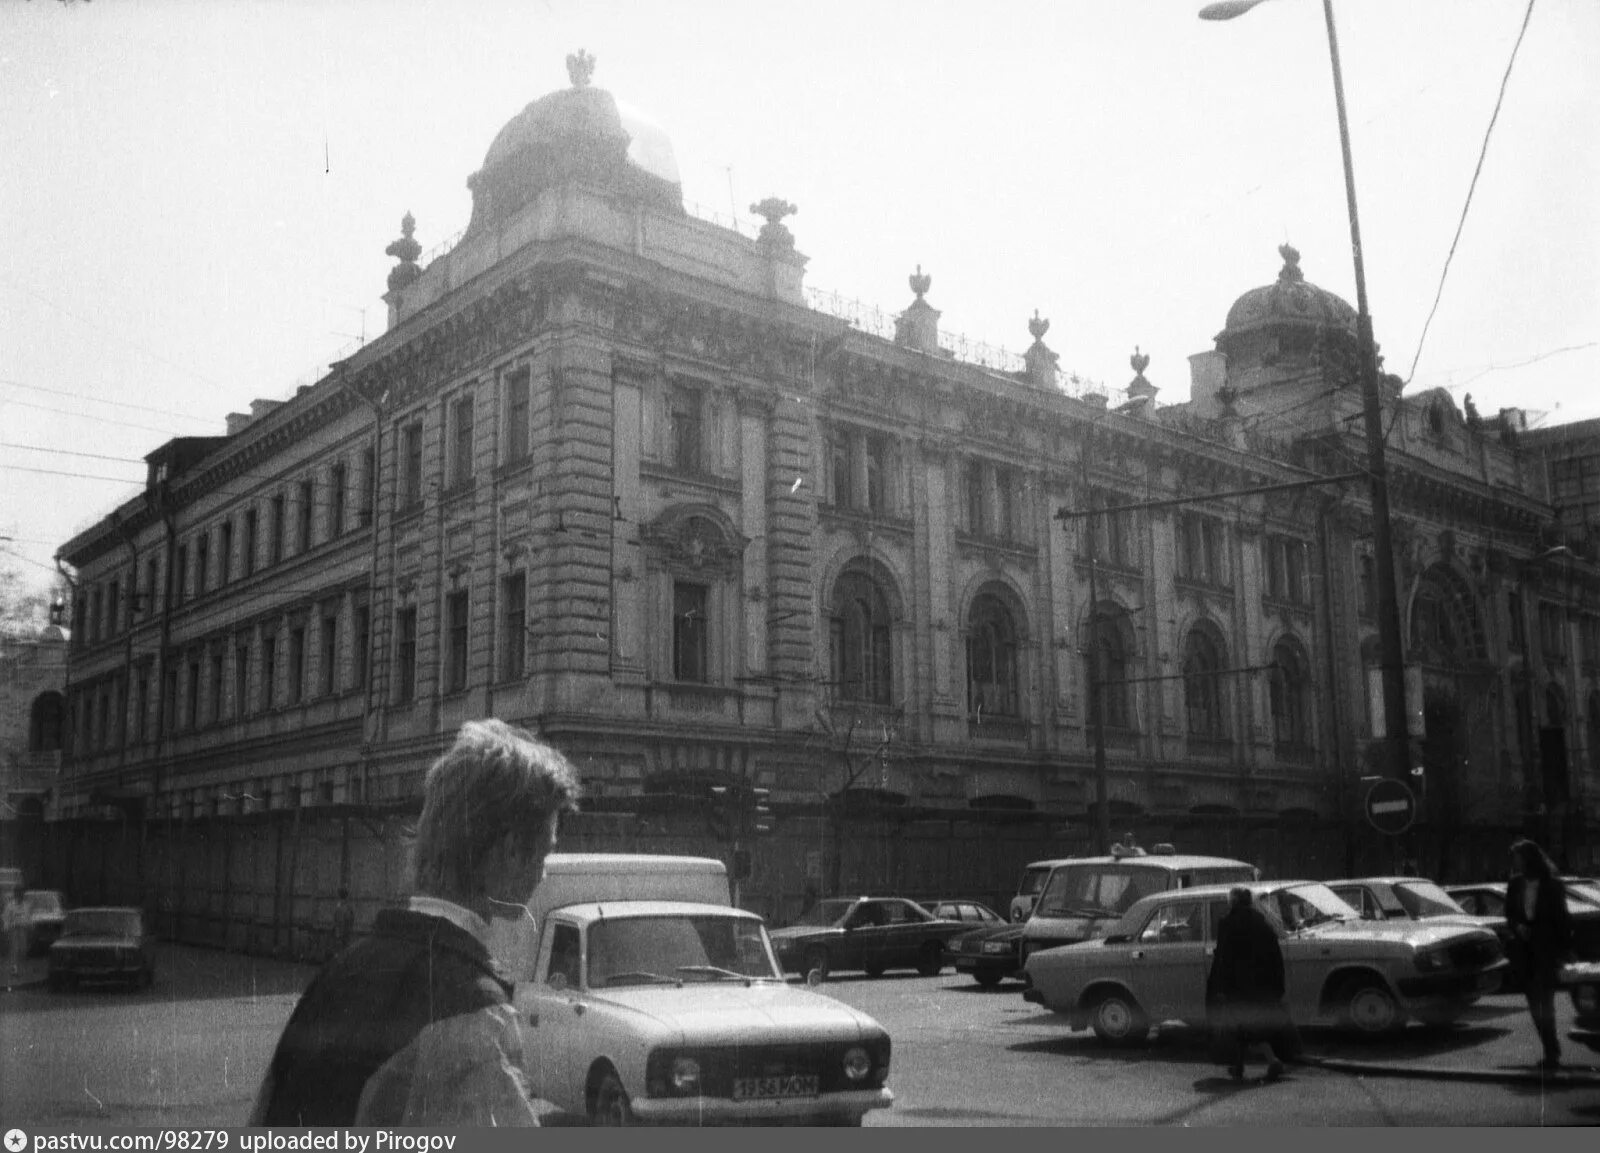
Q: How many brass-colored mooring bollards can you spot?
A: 0